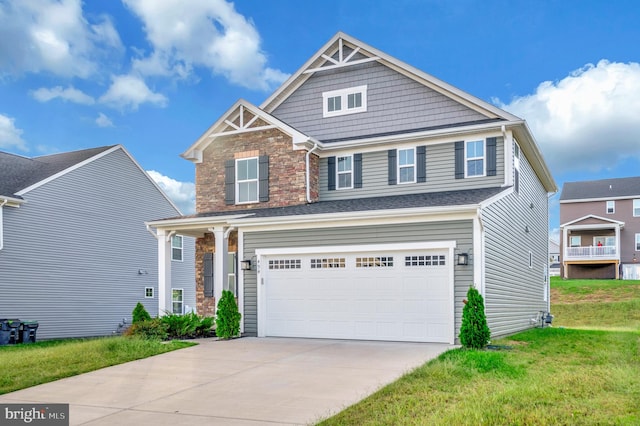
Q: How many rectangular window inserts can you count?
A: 4